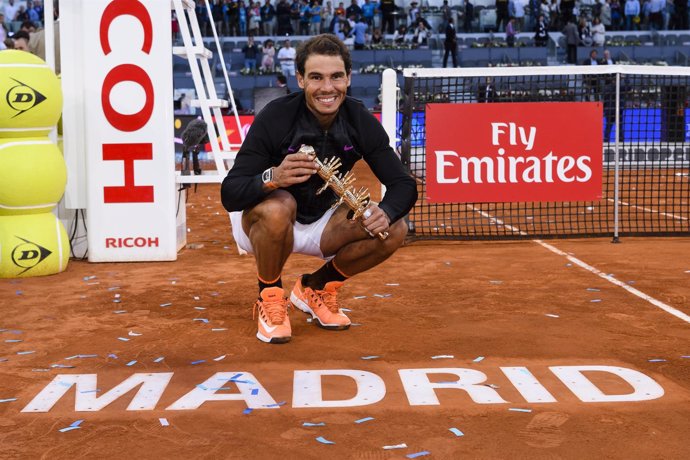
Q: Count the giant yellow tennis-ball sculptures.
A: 3